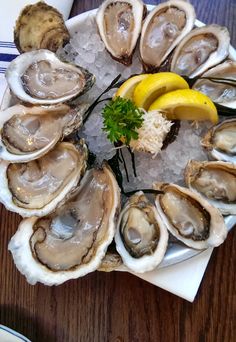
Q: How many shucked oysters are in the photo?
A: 12